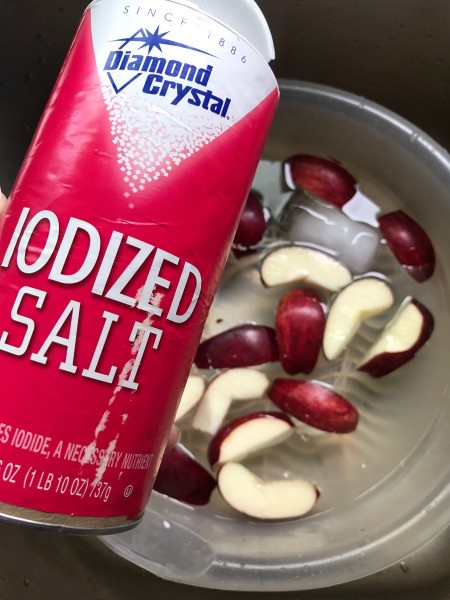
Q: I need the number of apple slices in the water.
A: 14